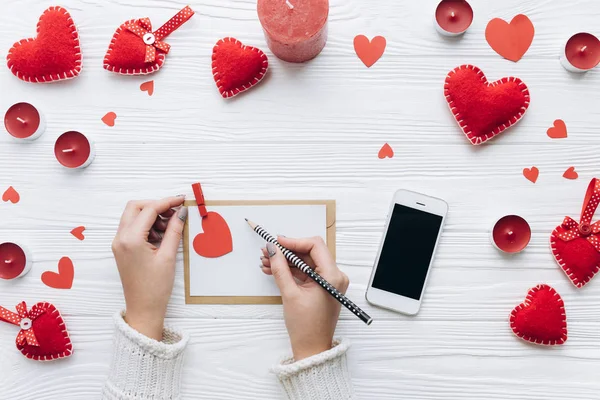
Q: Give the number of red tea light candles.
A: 6